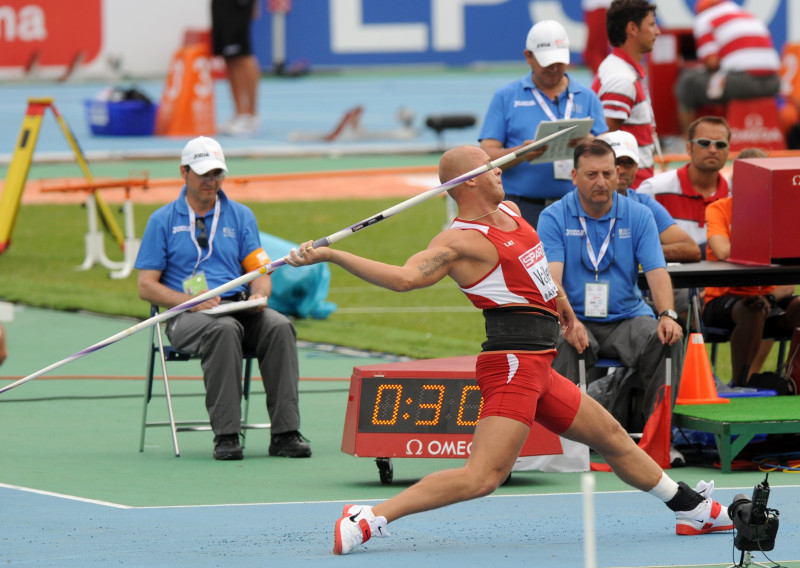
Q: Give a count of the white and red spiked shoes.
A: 2